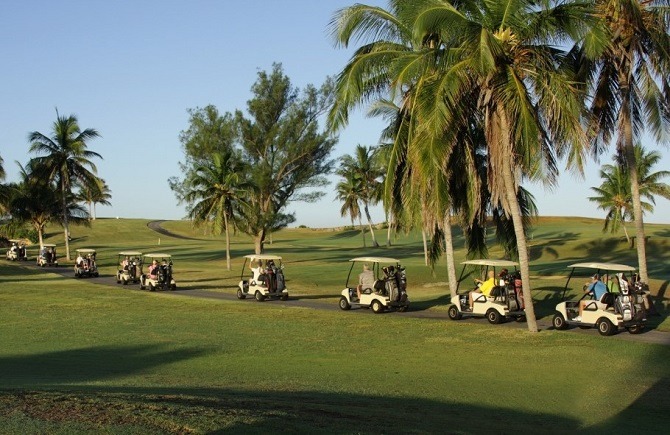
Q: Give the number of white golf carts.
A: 9